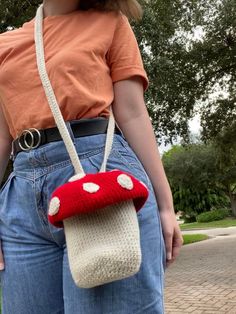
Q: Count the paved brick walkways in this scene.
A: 1